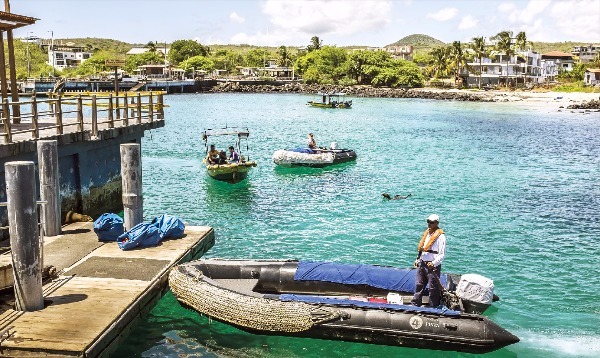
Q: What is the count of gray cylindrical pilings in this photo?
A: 3